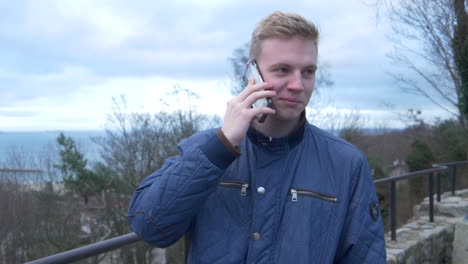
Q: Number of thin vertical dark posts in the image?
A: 4